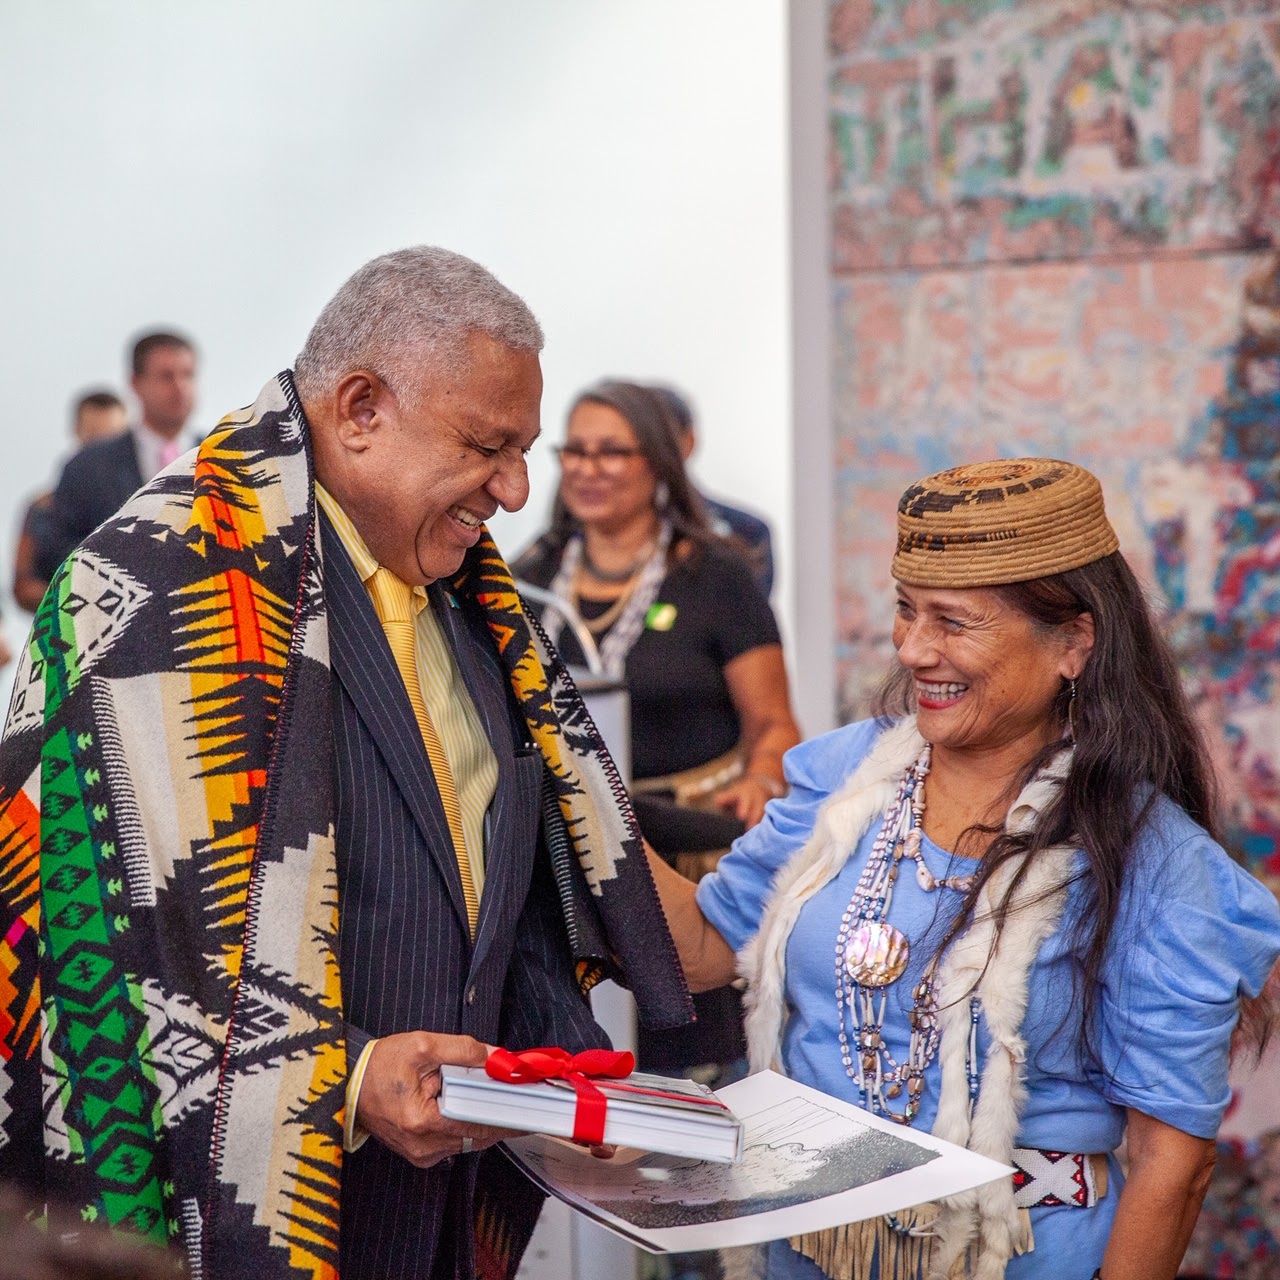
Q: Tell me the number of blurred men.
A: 3